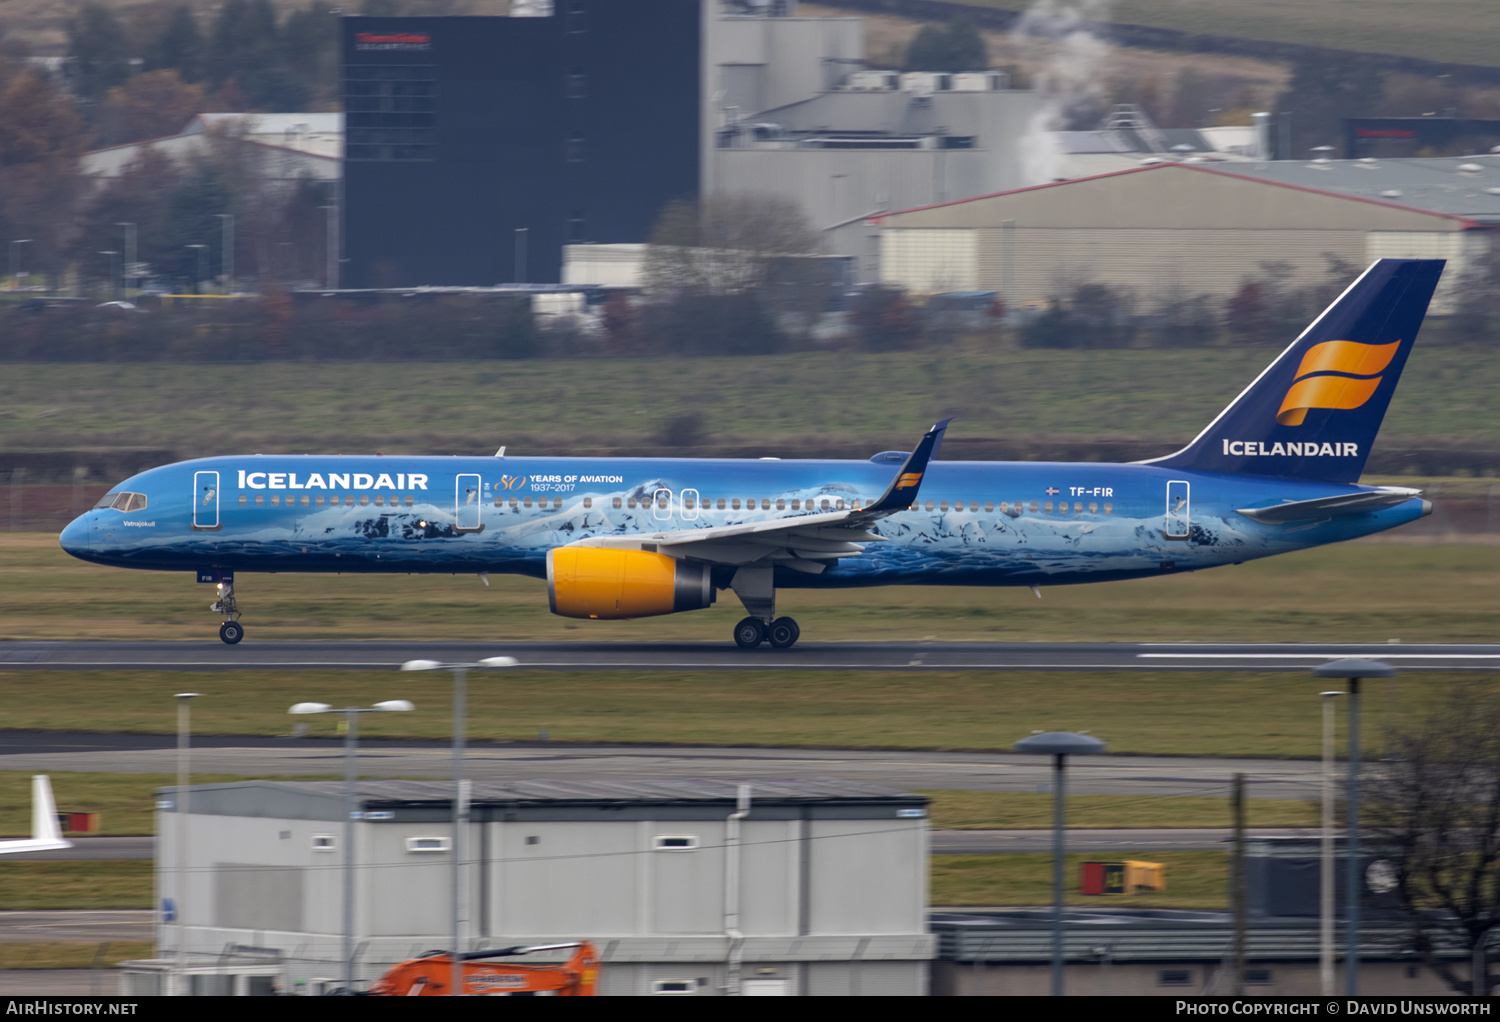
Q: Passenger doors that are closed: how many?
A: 3